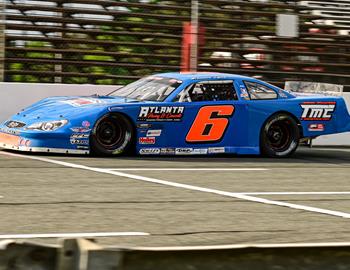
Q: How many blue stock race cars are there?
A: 1